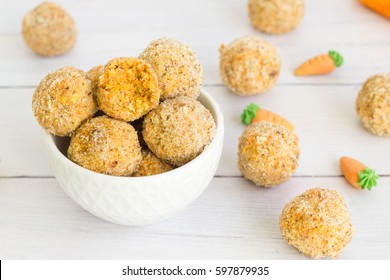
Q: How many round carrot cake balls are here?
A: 13